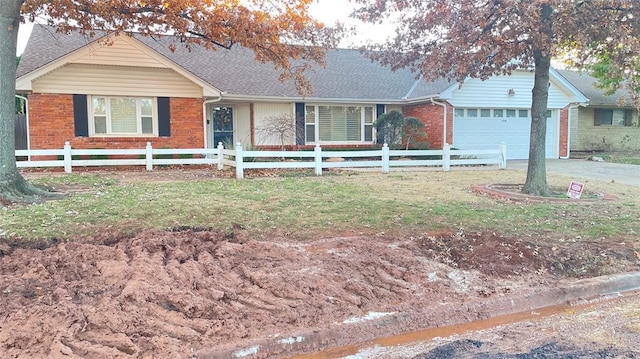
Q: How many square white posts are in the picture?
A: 8